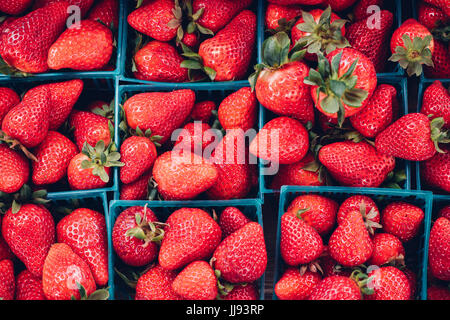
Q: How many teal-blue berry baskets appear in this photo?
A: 12